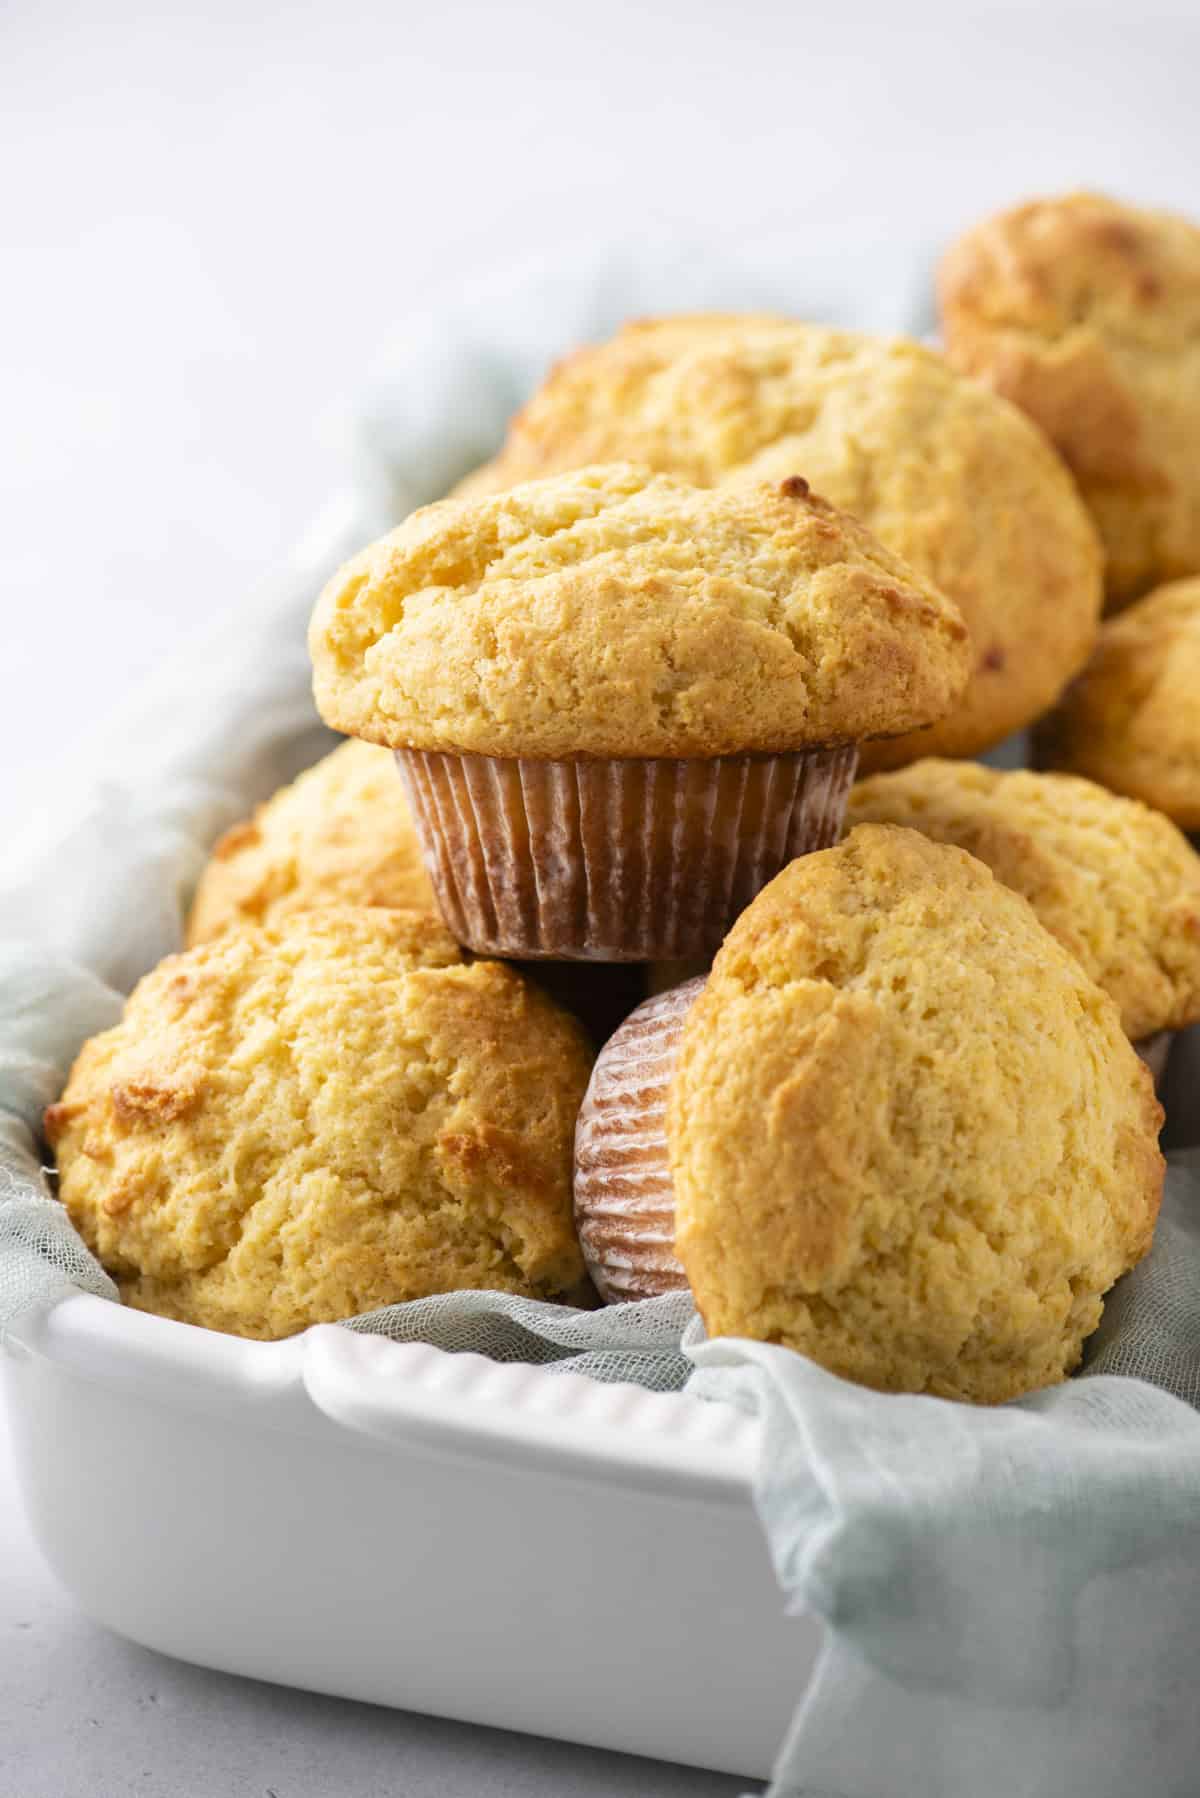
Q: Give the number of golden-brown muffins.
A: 8